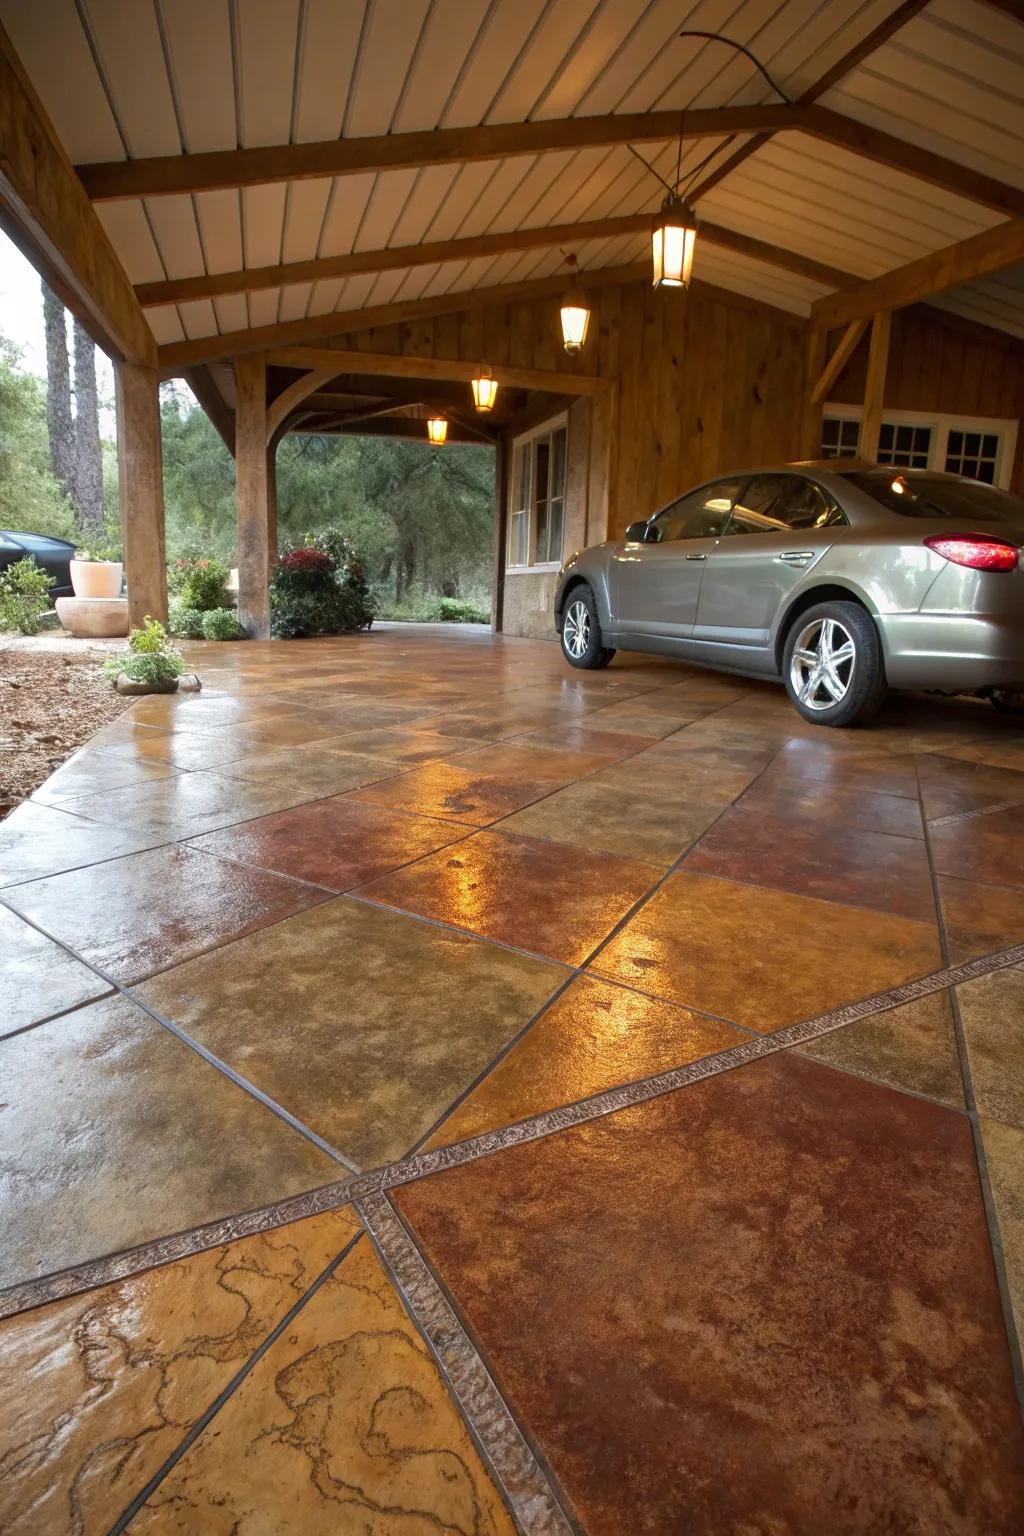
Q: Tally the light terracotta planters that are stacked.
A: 2